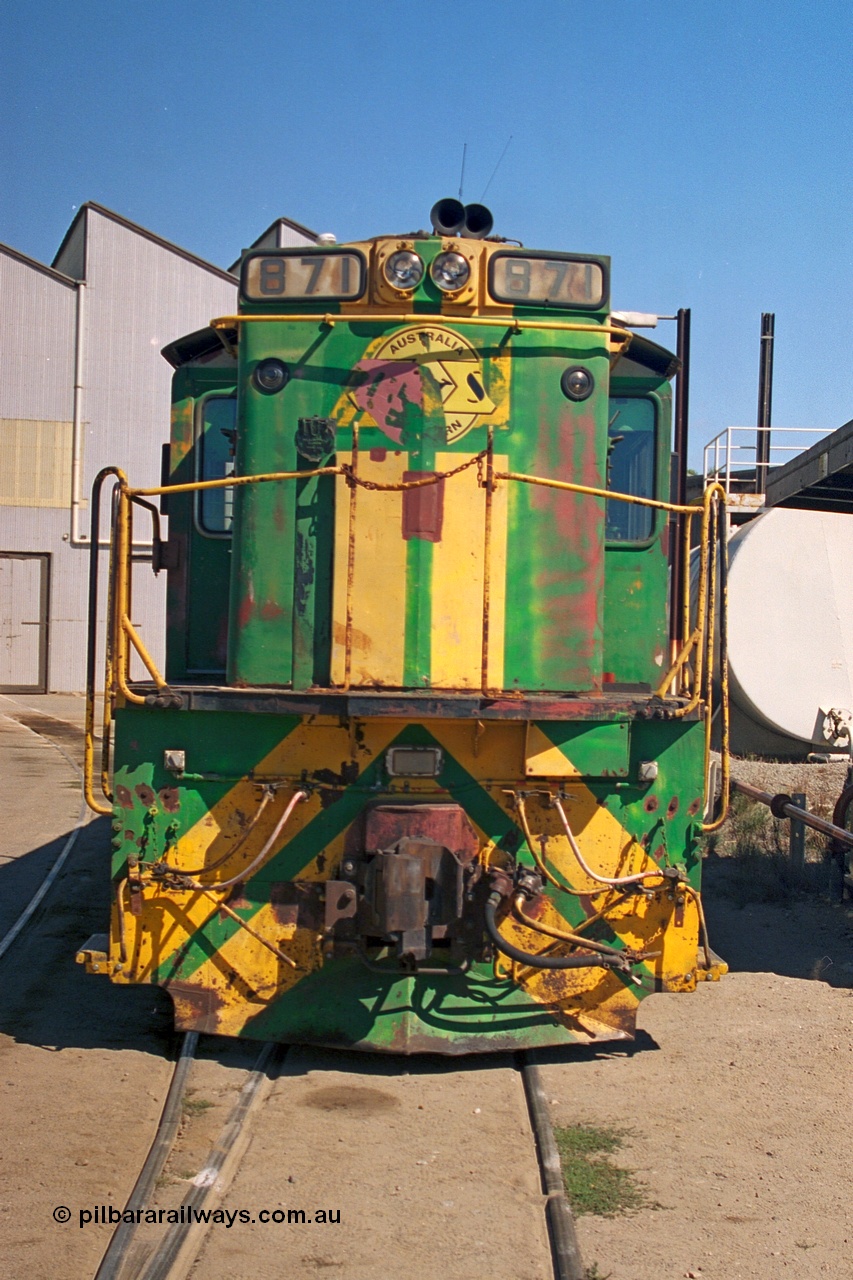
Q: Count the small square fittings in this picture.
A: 2